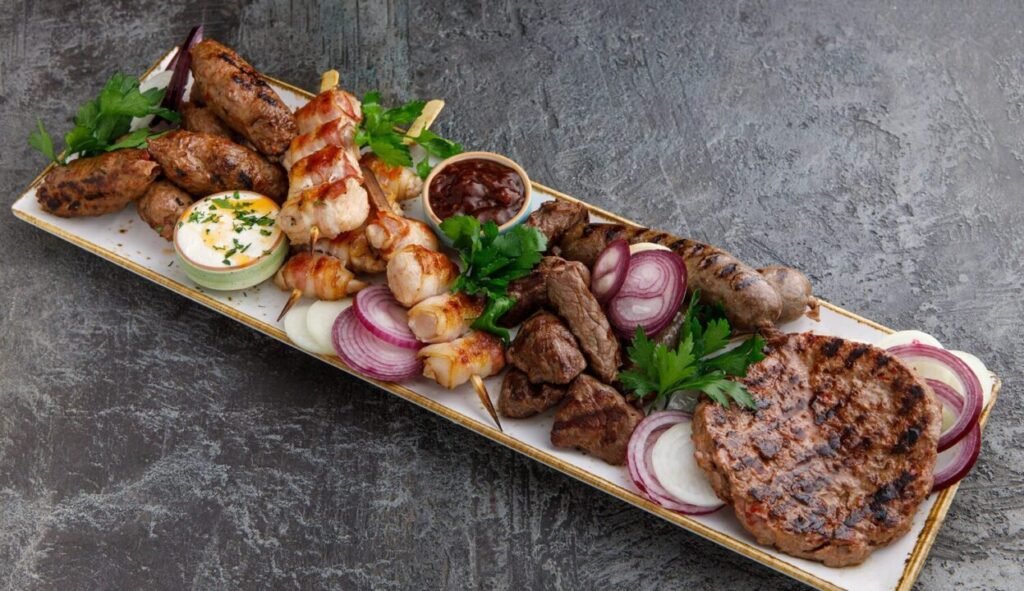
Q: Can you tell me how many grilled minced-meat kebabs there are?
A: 5